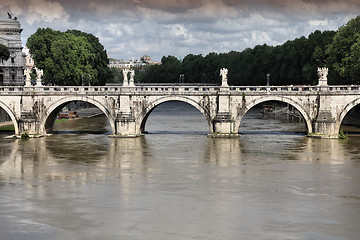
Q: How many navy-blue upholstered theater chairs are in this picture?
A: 0